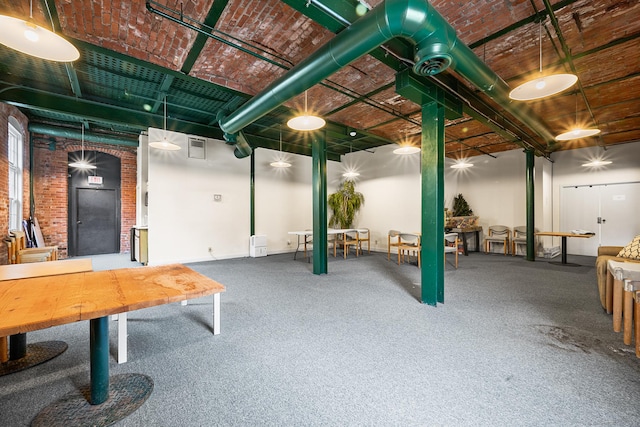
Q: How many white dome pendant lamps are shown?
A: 11